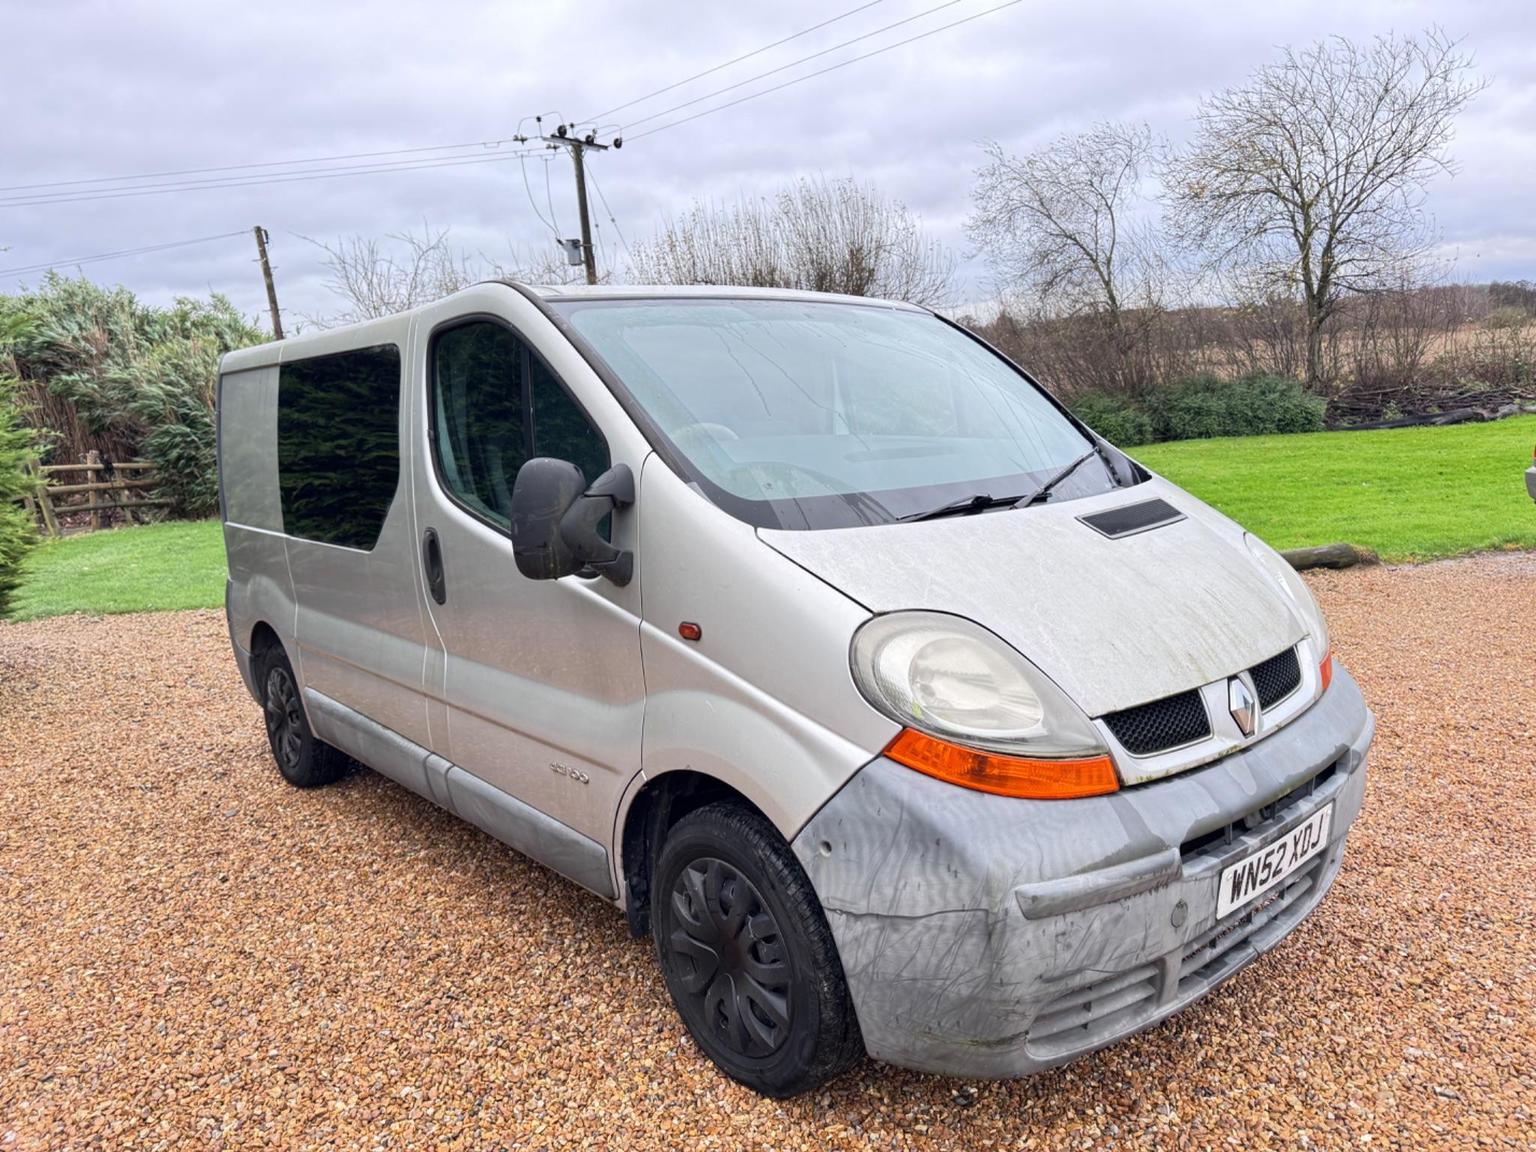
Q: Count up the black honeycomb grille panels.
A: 2